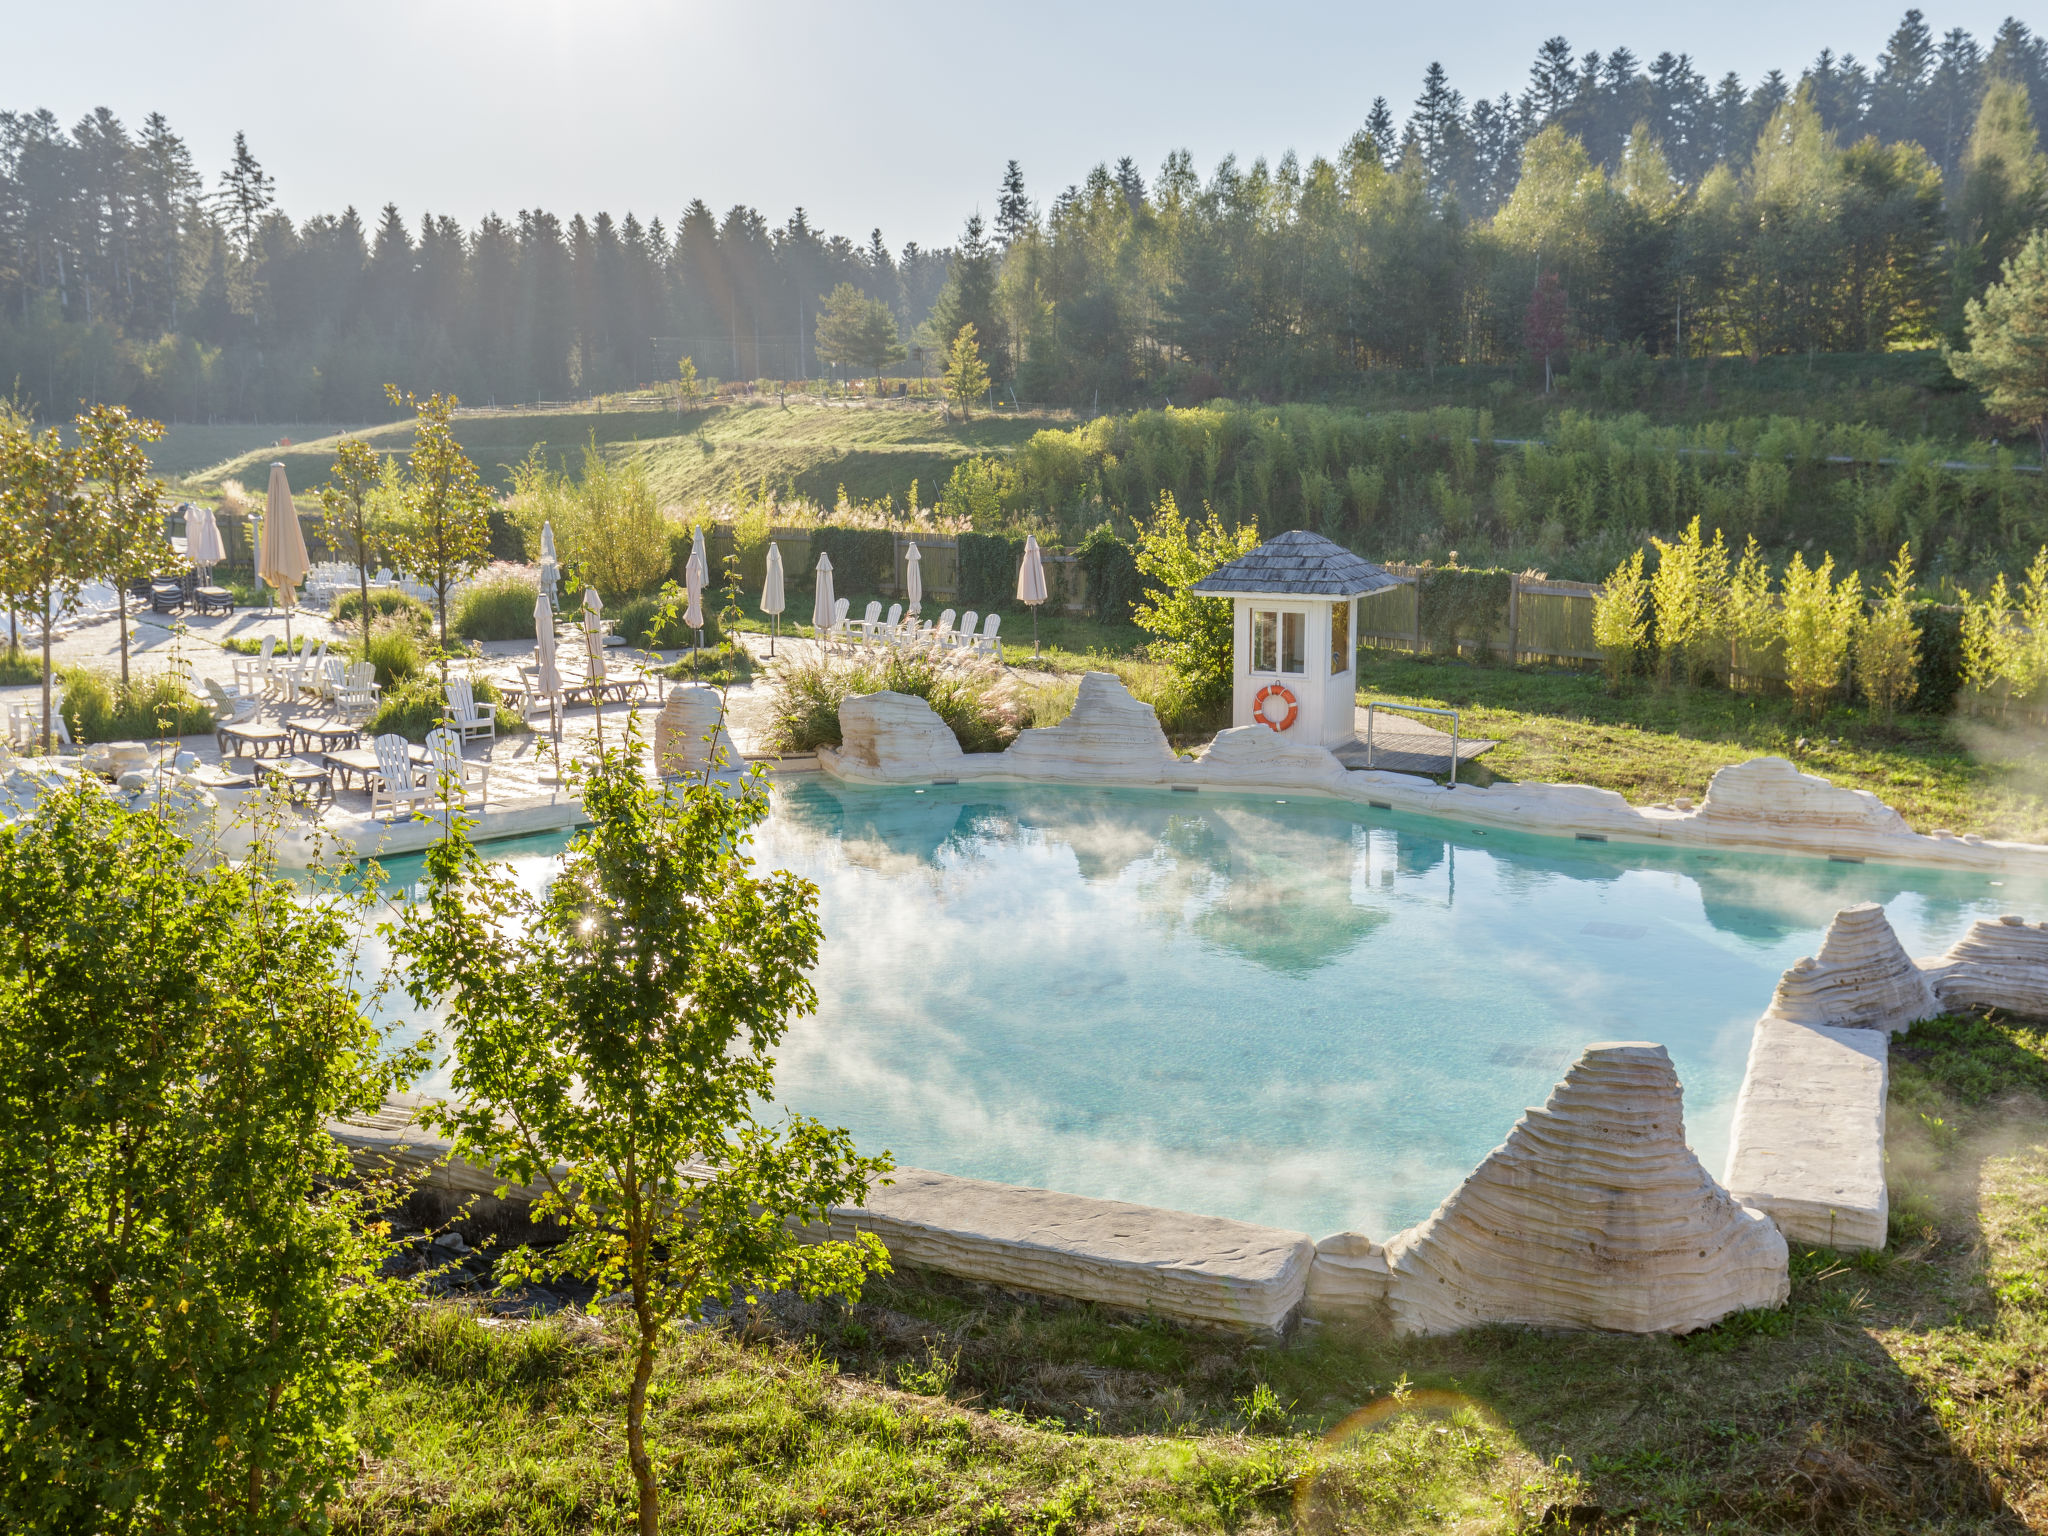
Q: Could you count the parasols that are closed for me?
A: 12